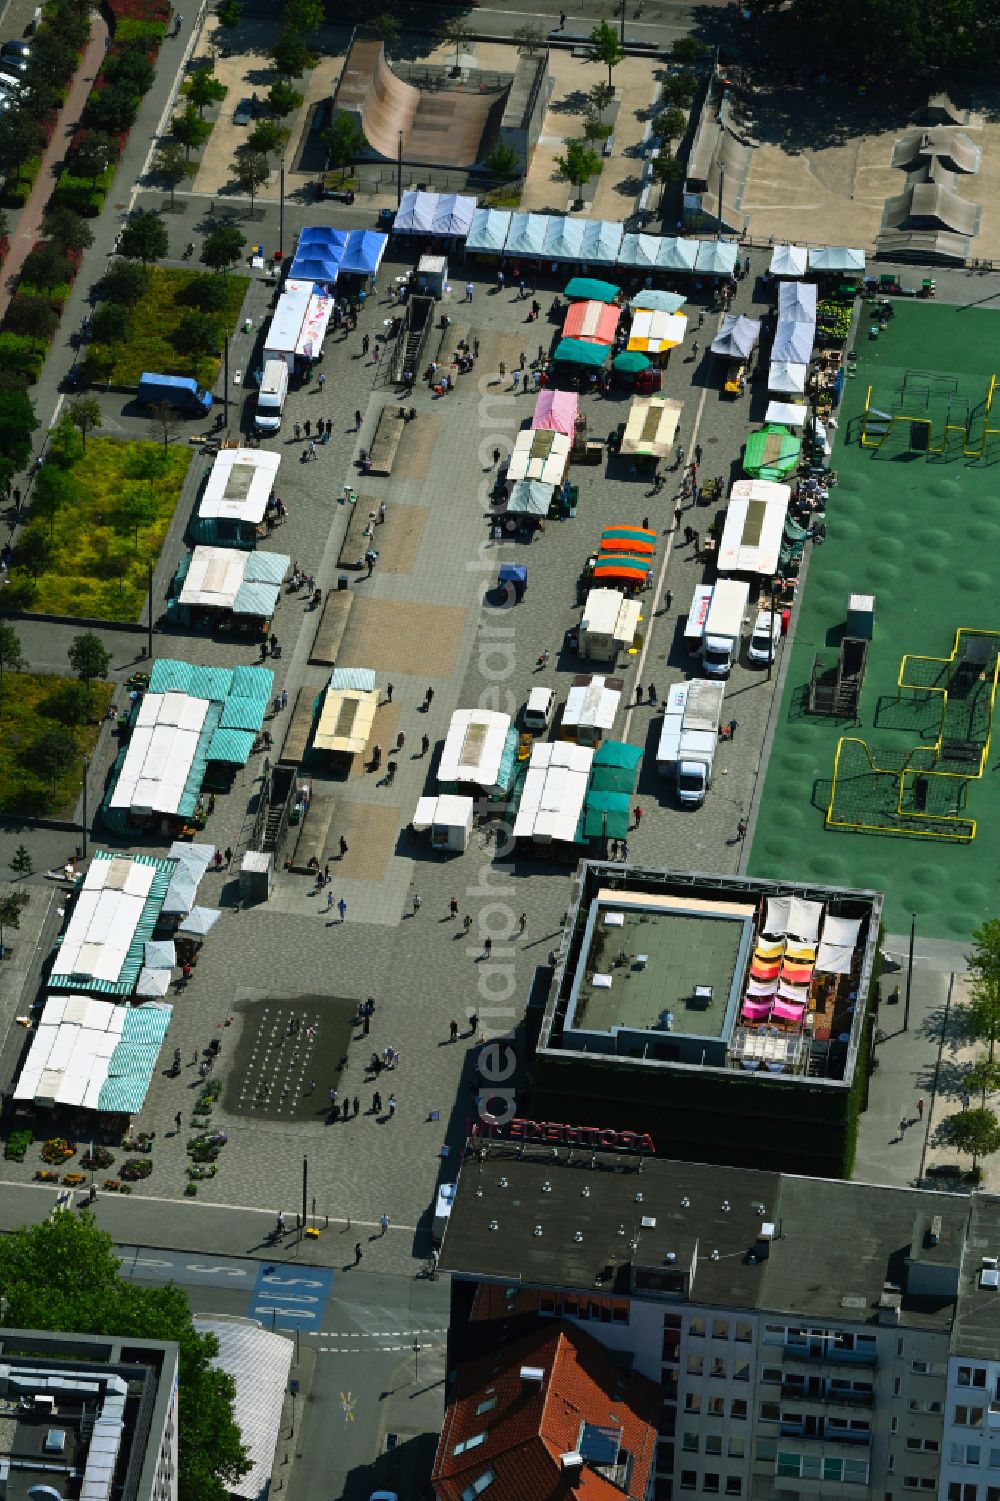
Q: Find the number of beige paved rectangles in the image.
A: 6